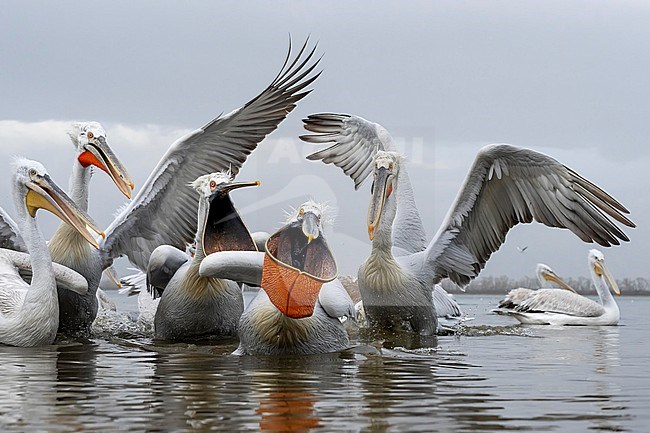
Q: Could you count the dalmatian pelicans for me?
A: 7